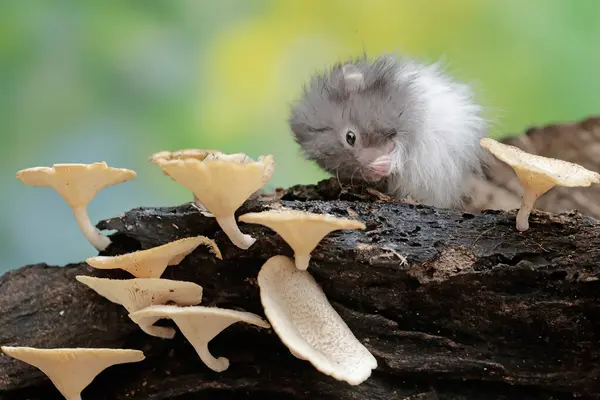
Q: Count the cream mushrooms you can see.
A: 9